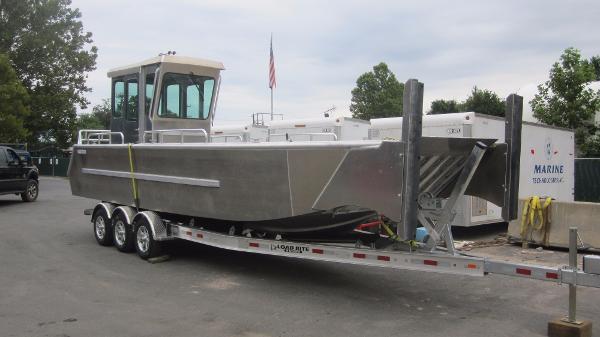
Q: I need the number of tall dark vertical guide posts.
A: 2